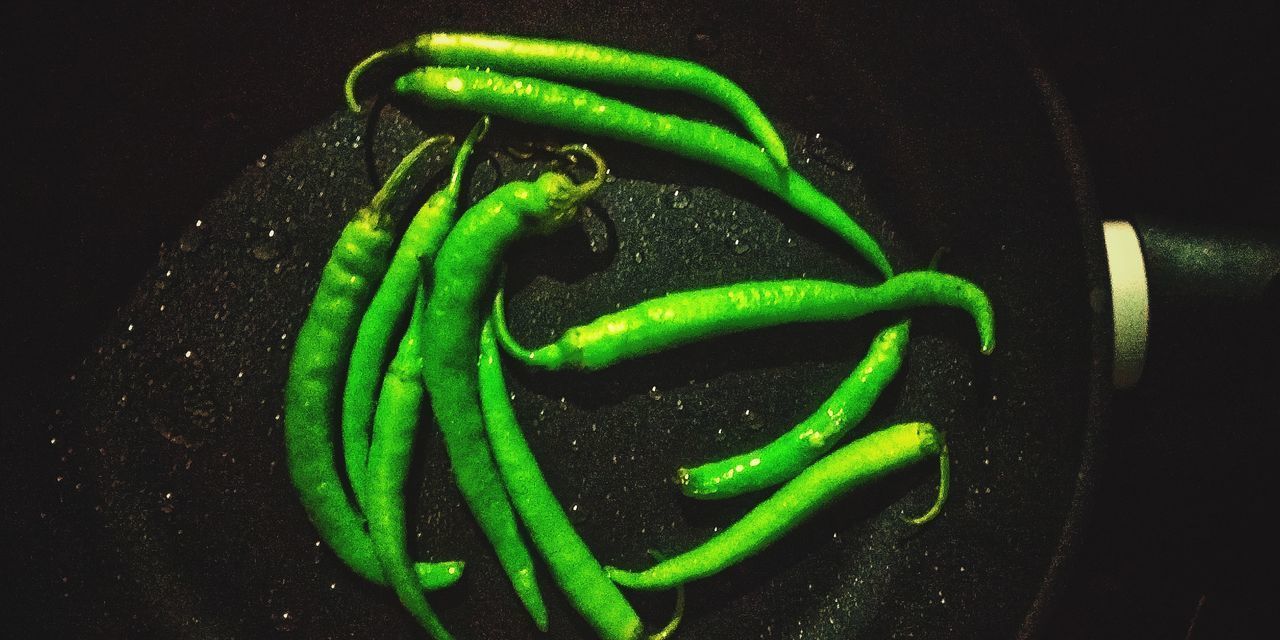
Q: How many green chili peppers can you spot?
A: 10